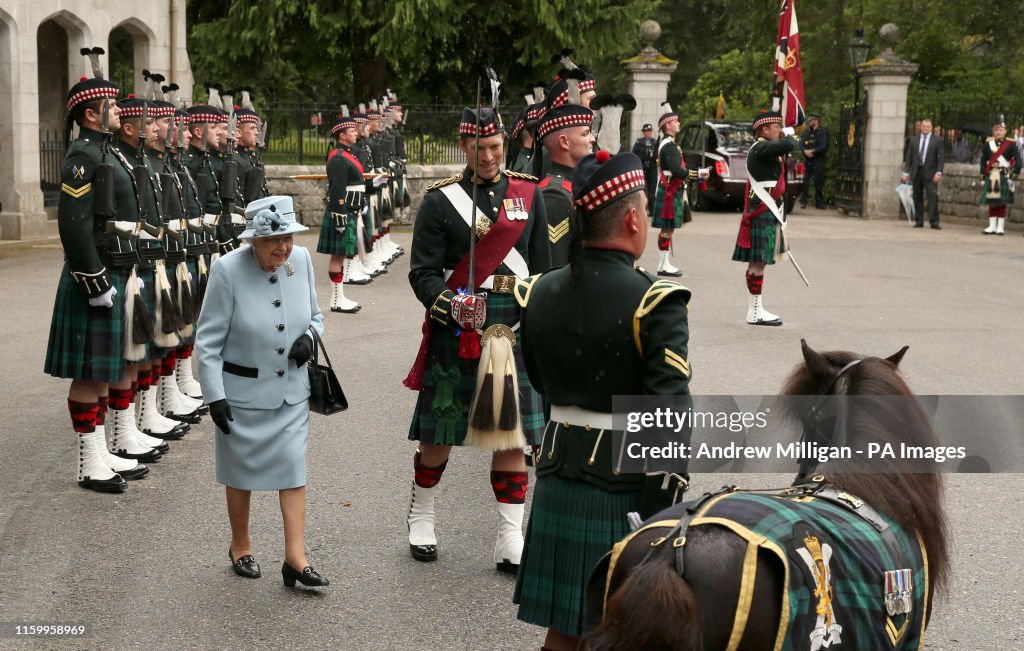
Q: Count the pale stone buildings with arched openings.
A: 1